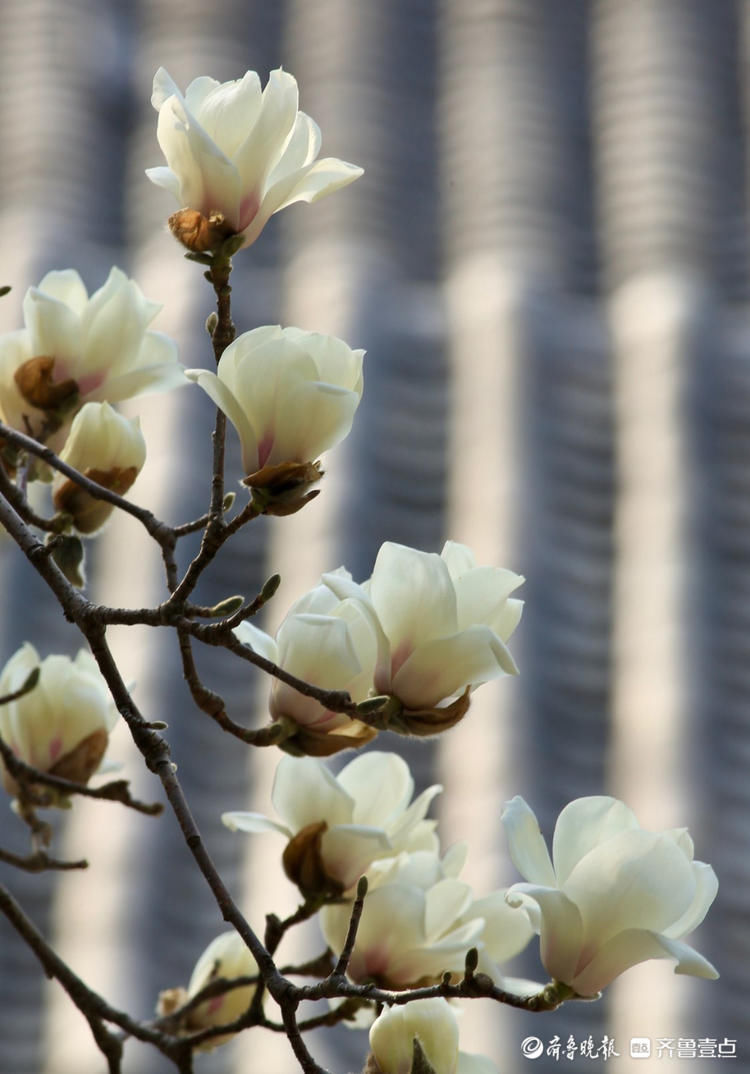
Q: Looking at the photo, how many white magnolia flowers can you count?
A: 12